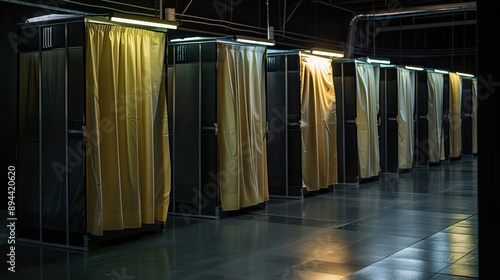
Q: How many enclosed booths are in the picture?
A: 8